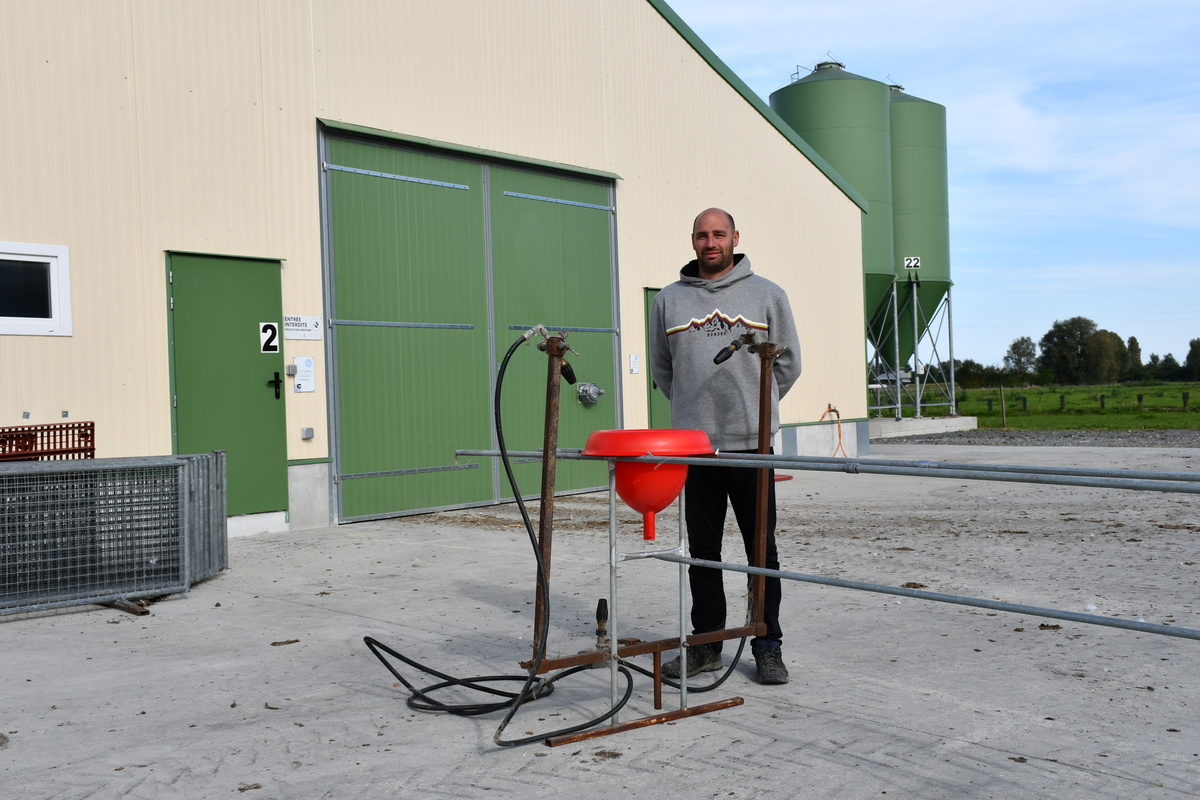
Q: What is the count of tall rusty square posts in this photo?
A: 2